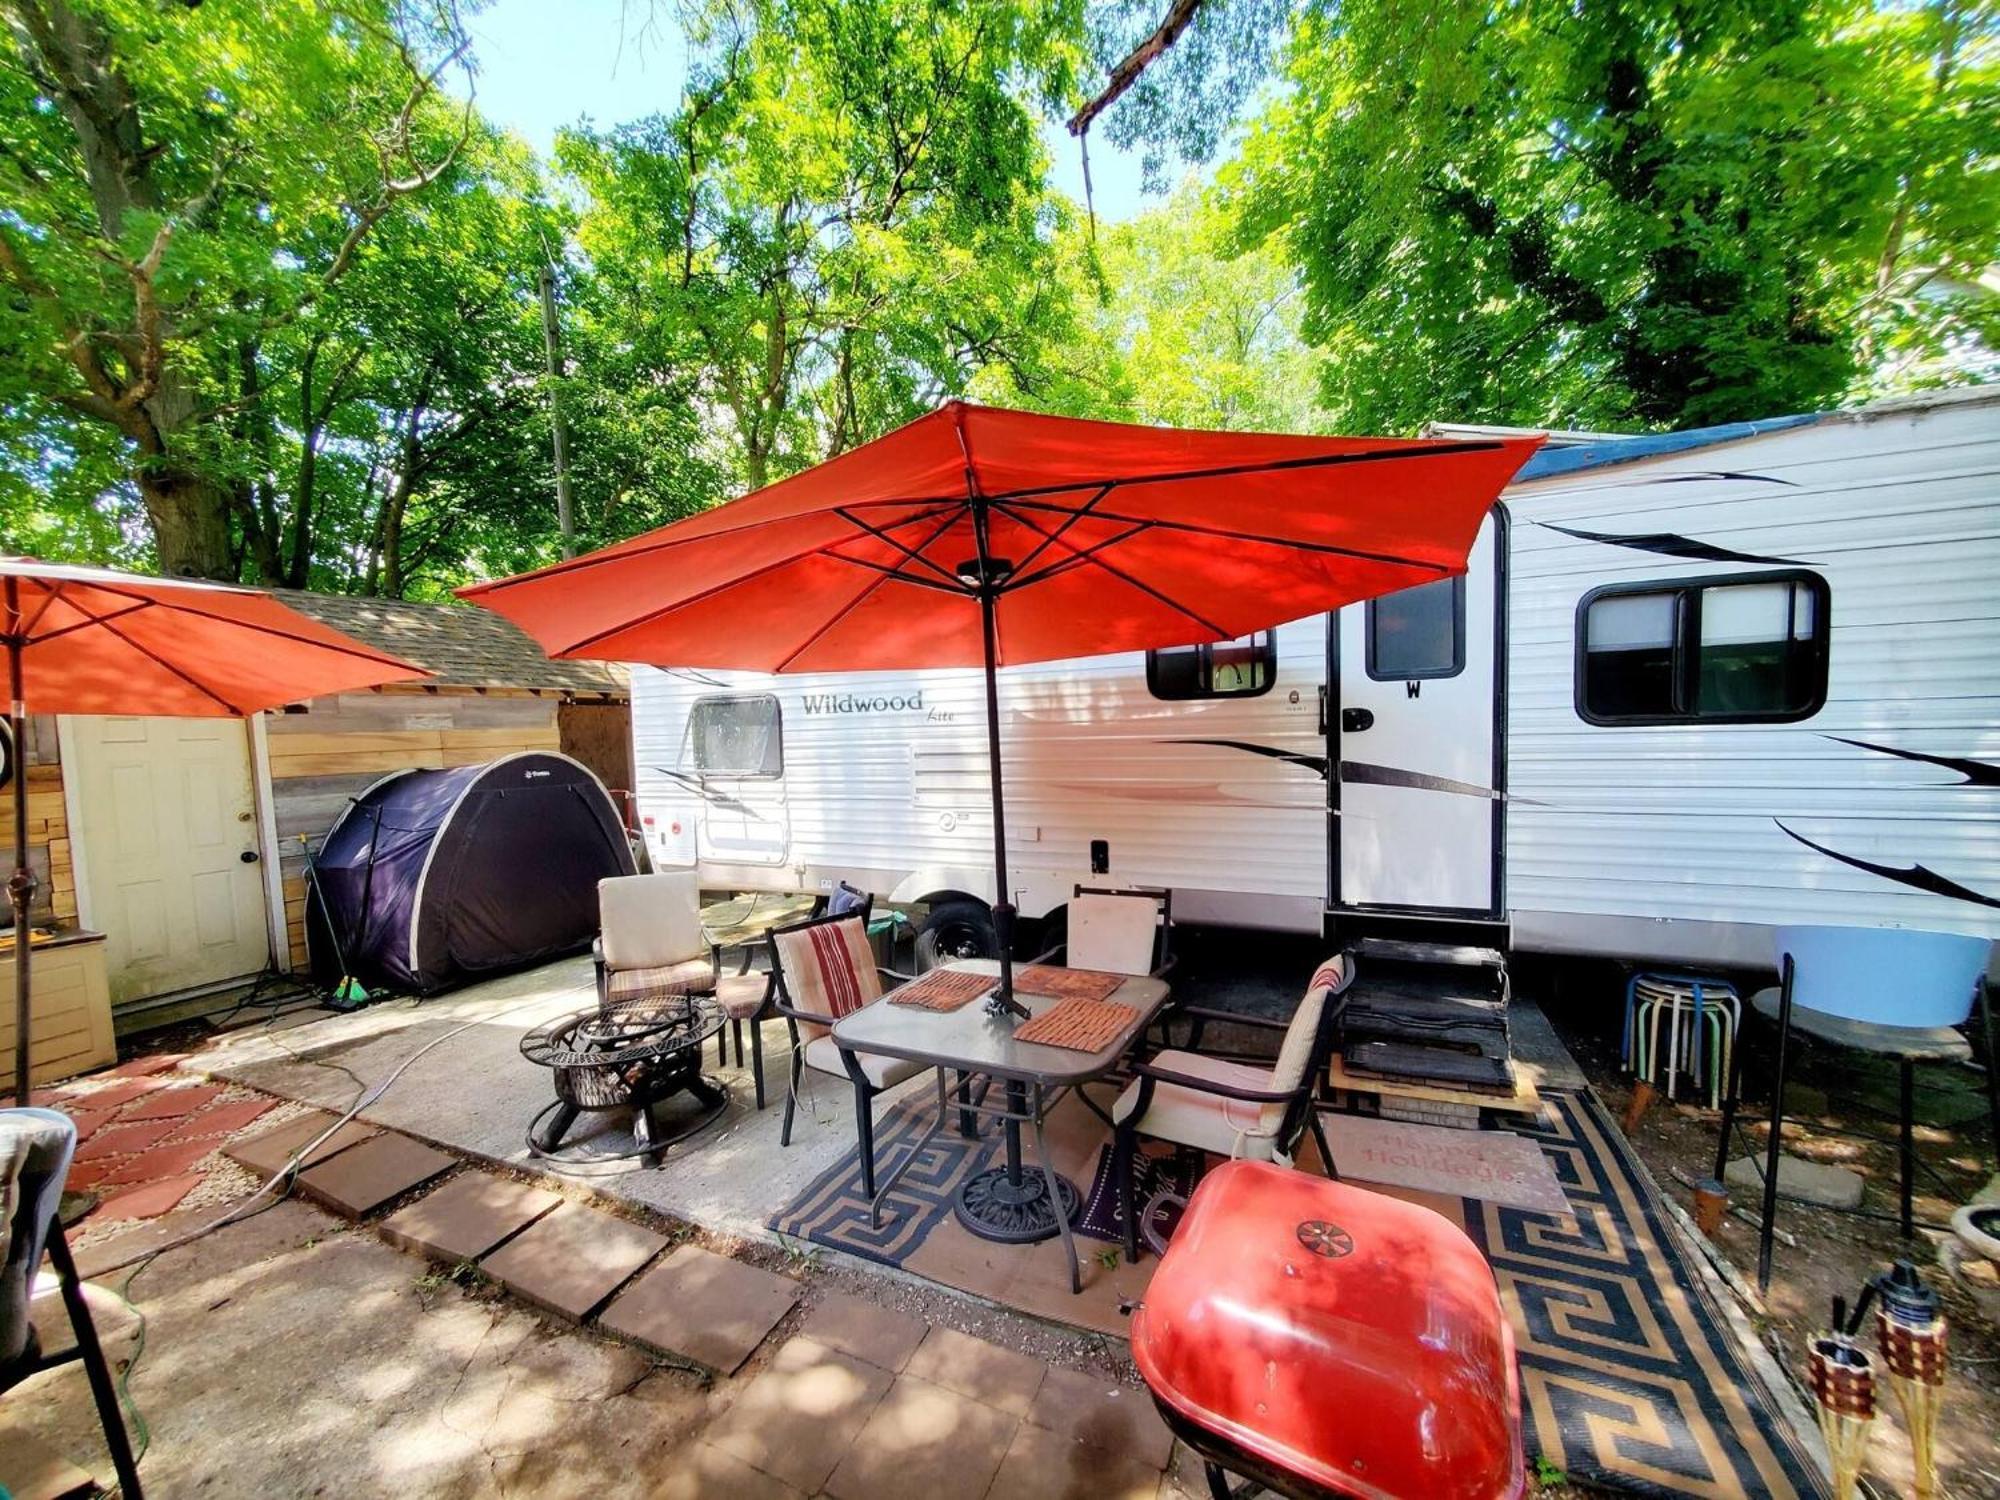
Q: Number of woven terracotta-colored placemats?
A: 3